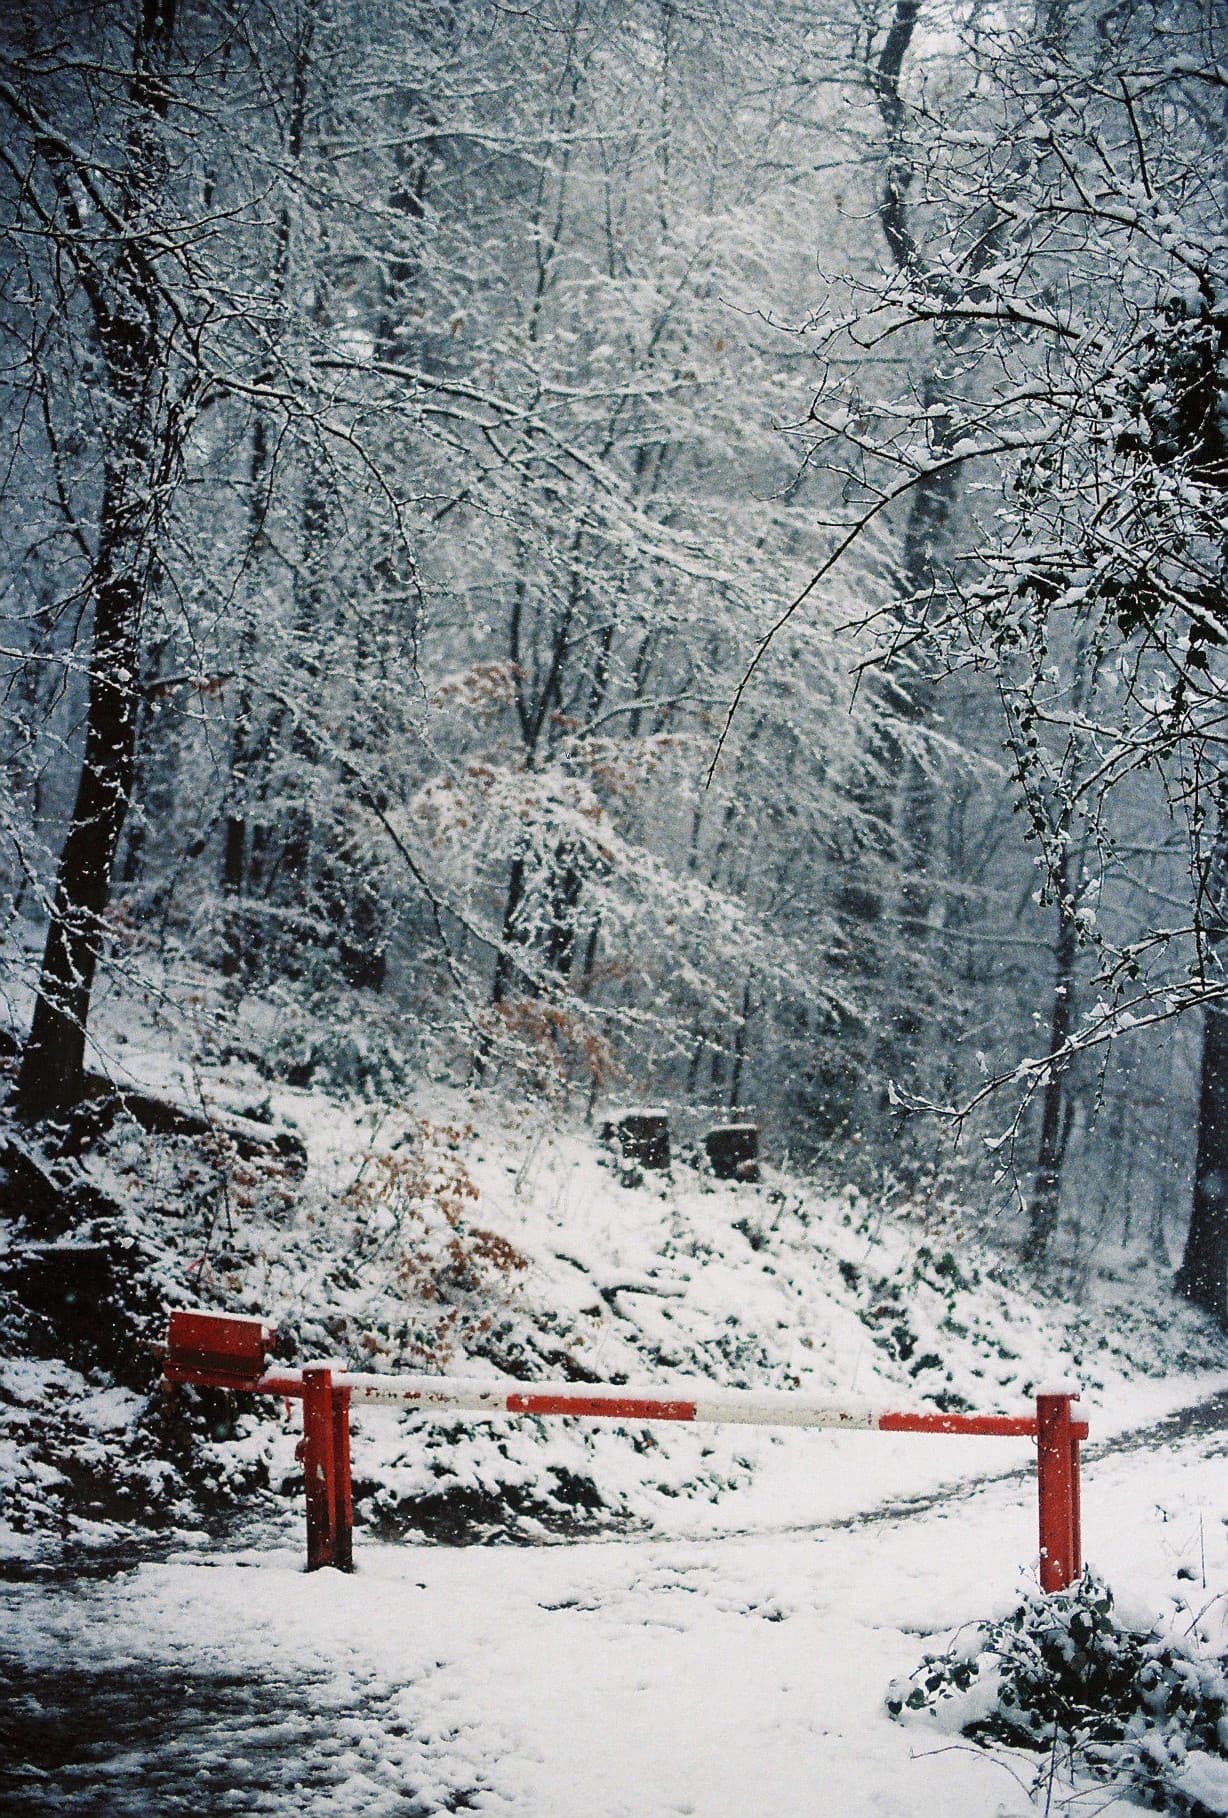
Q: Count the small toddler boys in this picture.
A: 0